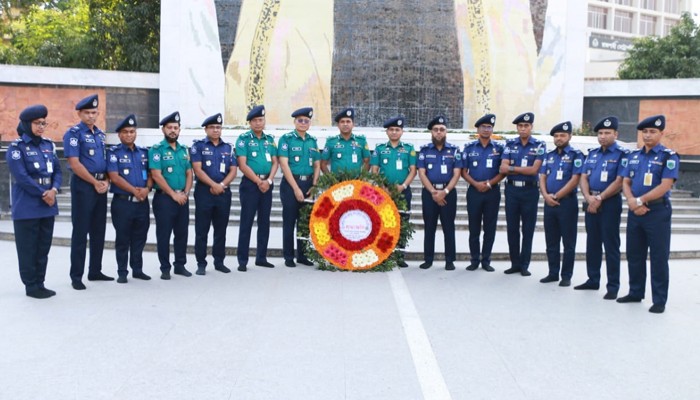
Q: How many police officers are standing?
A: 15